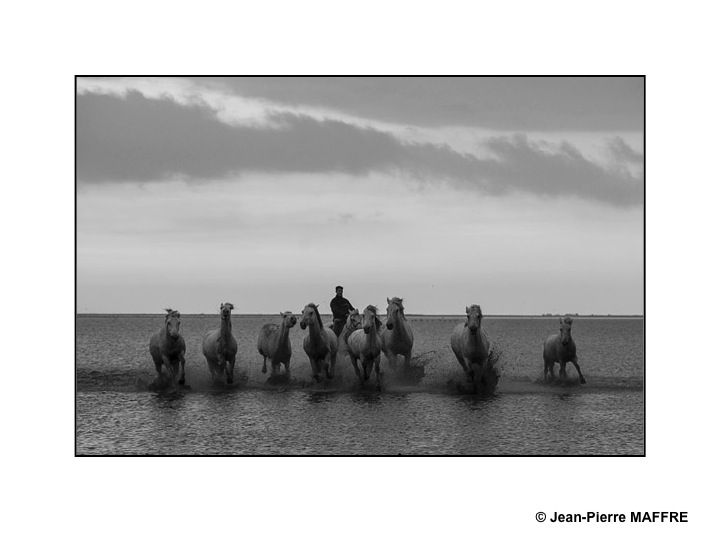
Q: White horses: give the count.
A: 9